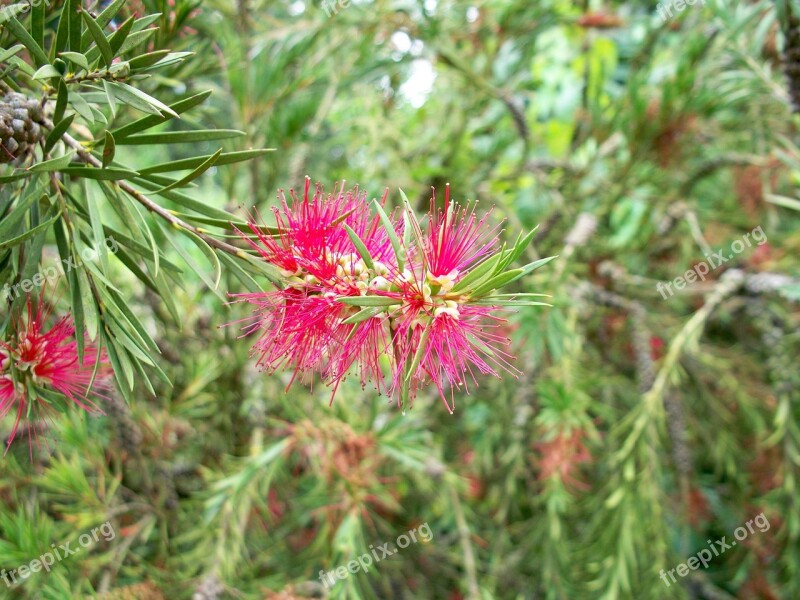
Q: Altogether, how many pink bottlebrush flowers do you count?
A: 2